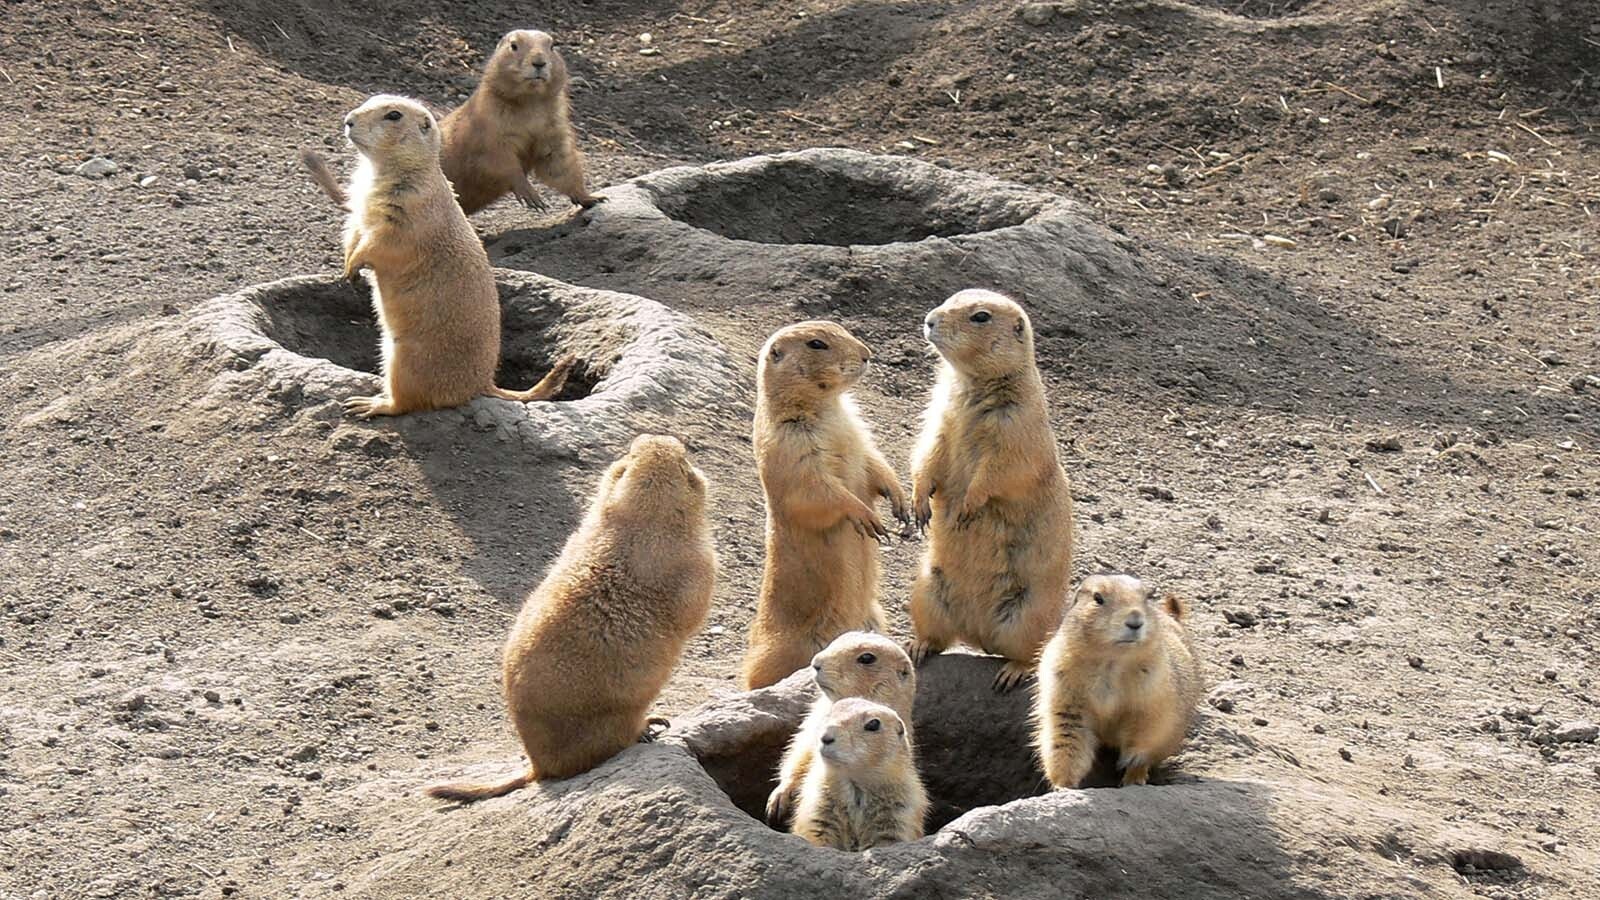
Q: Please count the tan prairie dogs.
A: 8